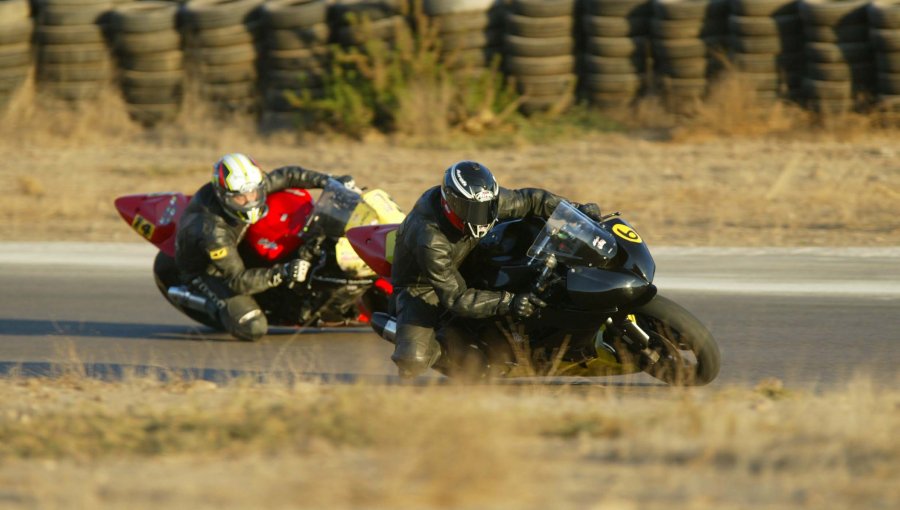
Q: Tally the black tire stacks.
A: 13